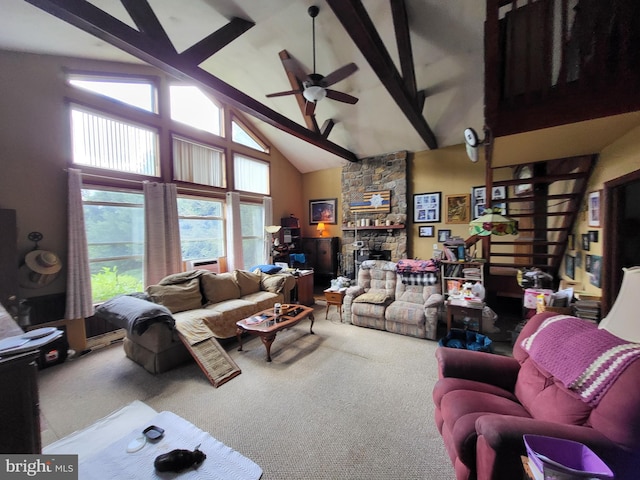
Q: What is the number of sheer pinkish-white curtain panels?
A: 4